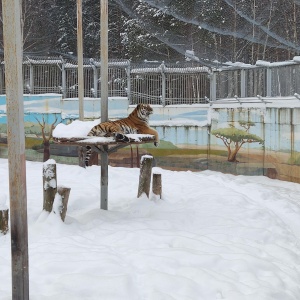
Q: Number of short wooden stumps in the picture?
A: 5